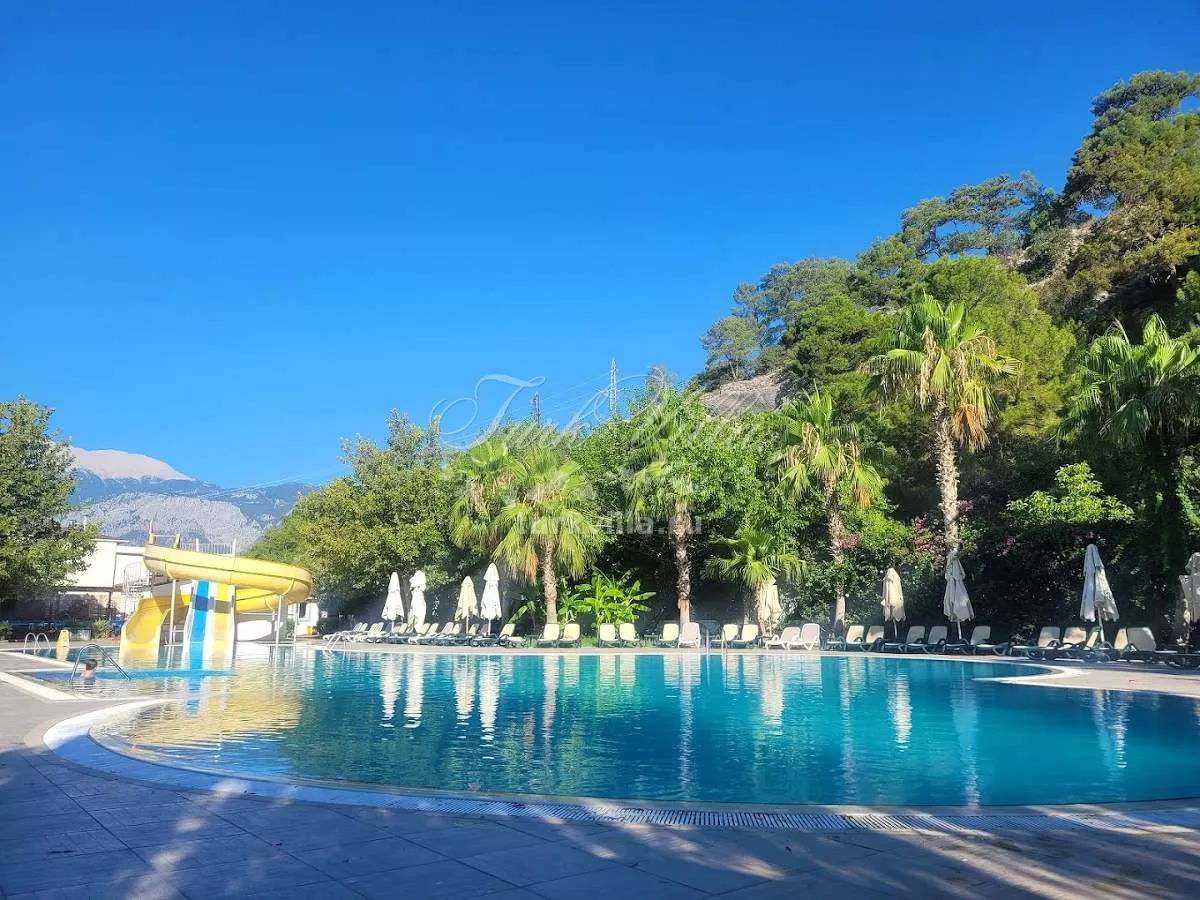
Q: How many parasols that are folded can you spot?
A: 9